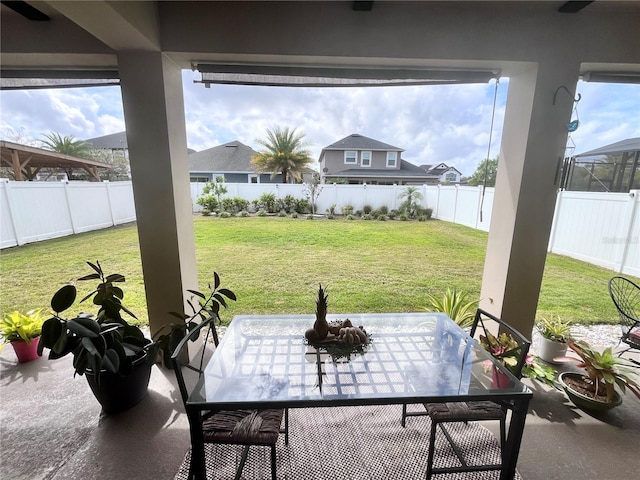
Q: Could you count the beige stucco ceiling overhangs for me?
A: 1